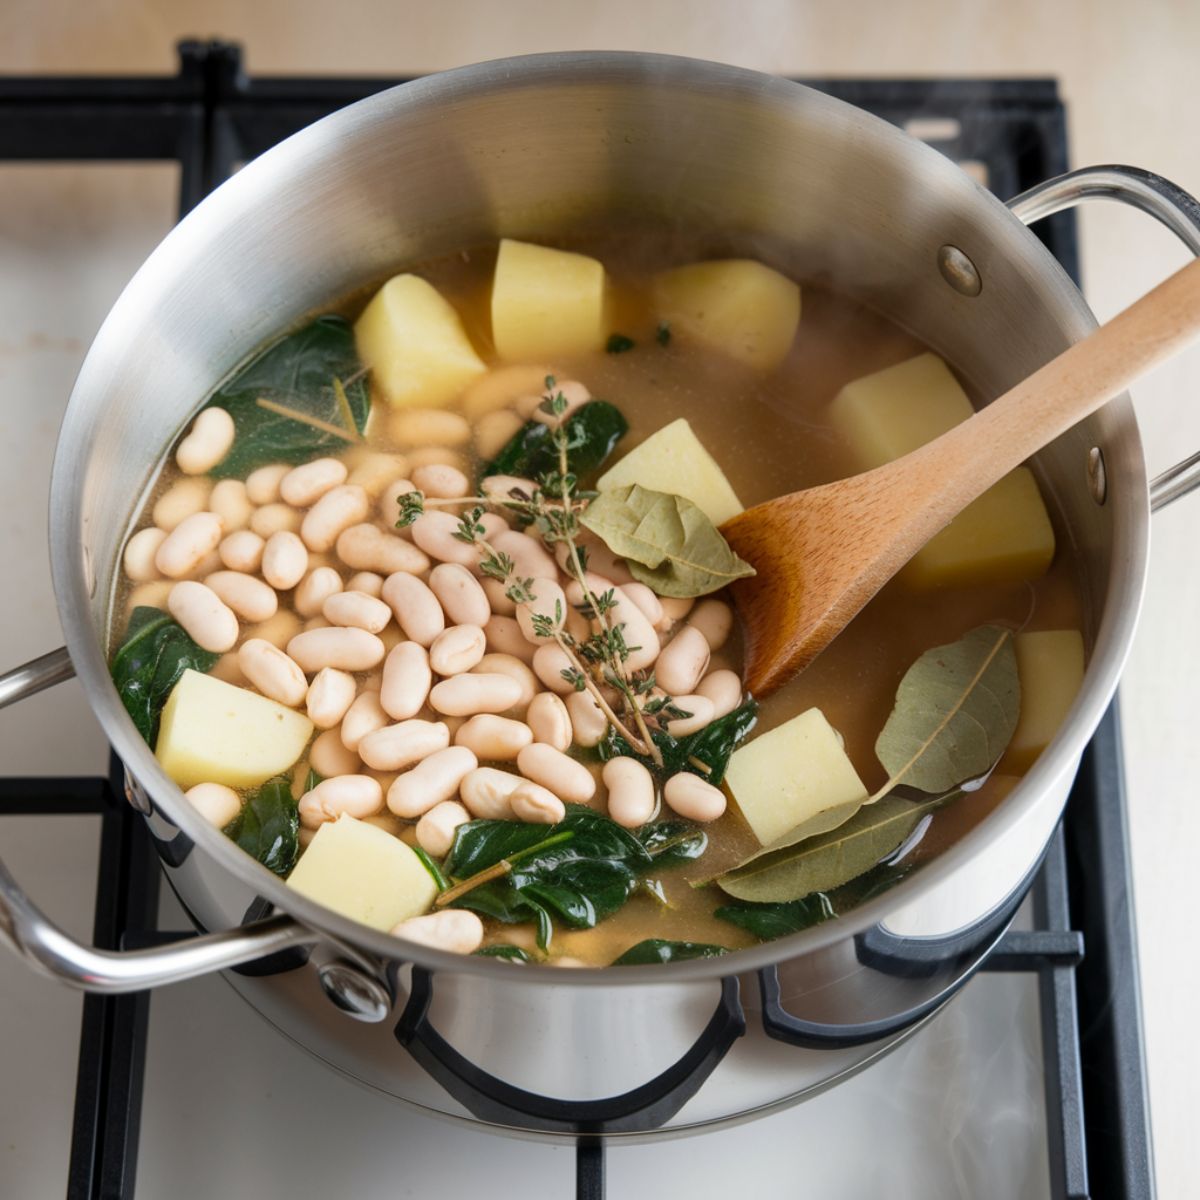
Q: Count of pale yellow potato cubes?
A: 10